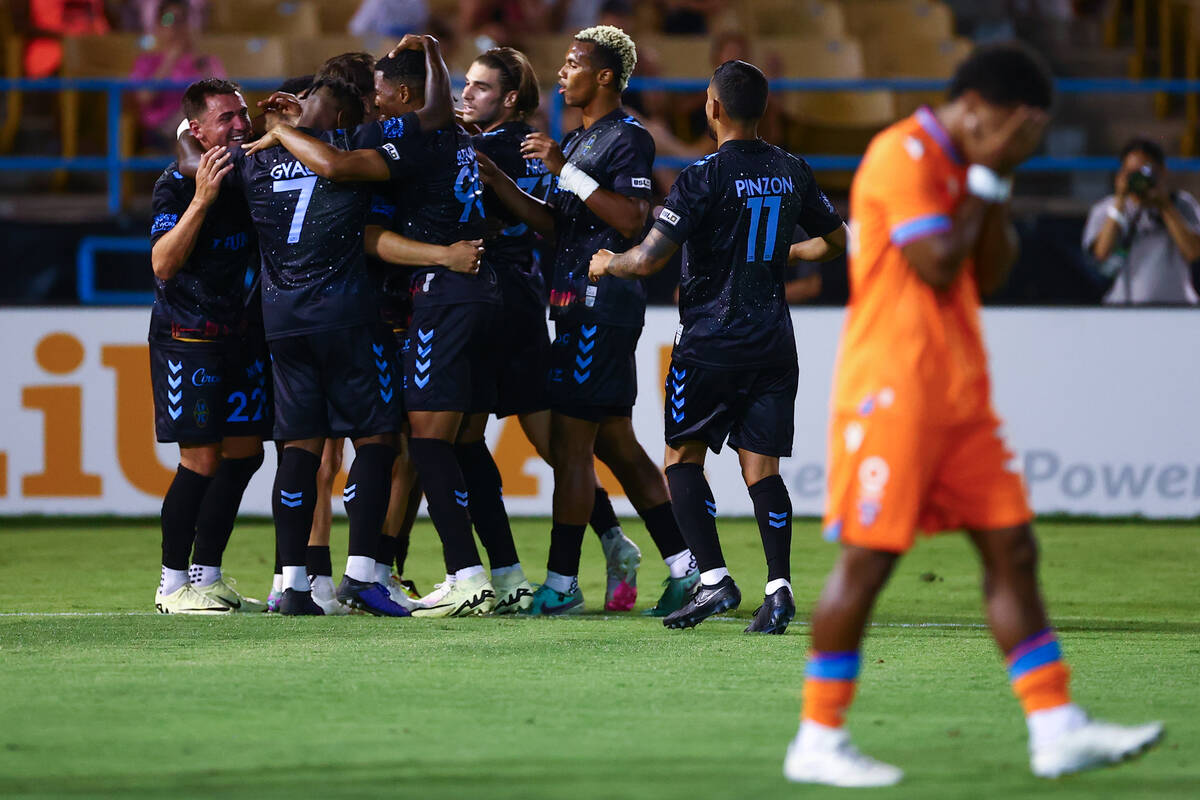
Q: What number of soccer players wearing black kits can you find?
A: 8